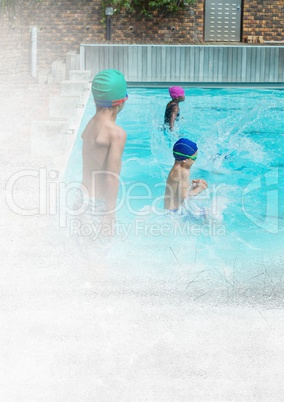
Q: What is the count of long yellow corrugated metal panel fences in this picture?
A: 0